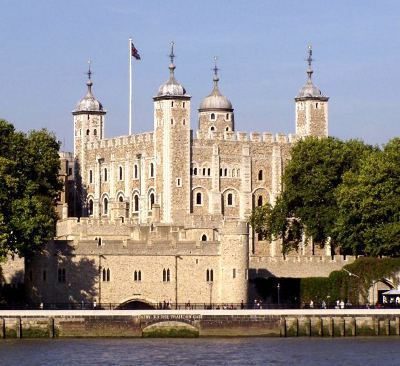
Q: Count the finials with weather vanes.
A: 4